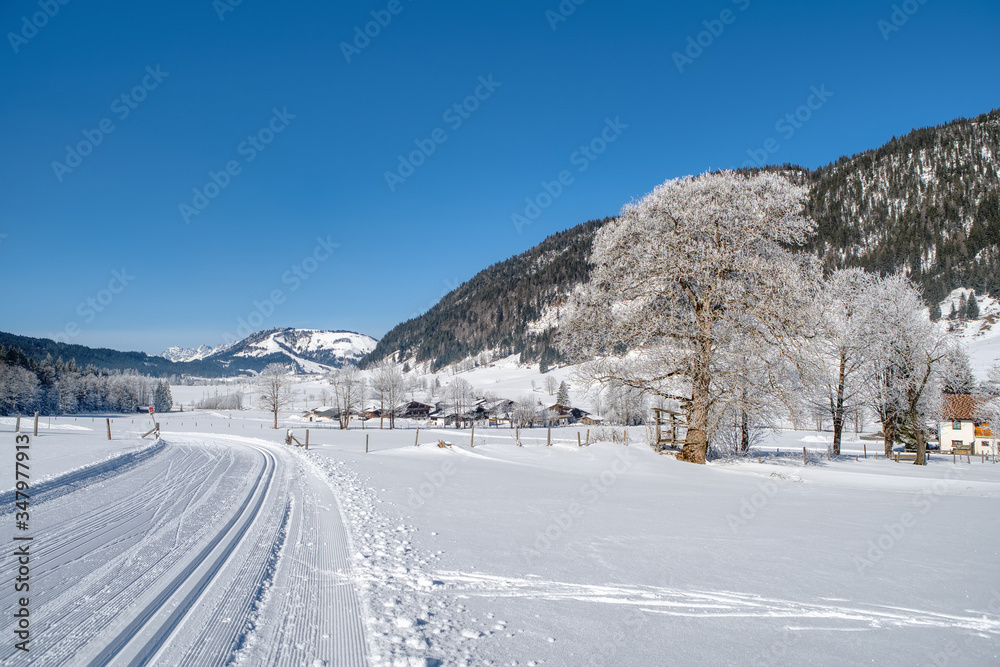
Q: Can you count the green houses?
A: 0